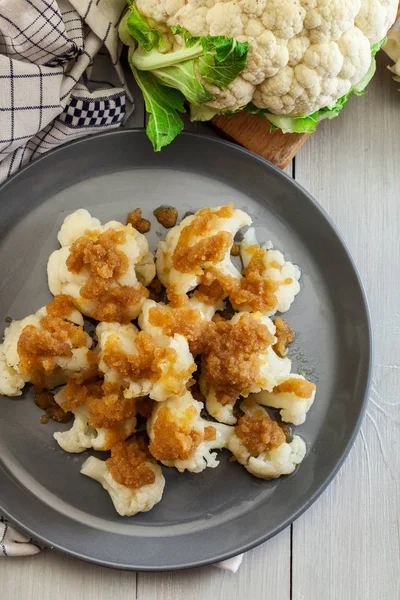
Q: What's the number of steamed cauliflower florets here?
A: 12